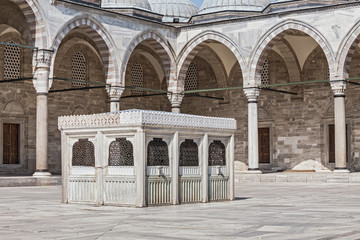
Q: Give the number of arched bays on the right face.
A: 3